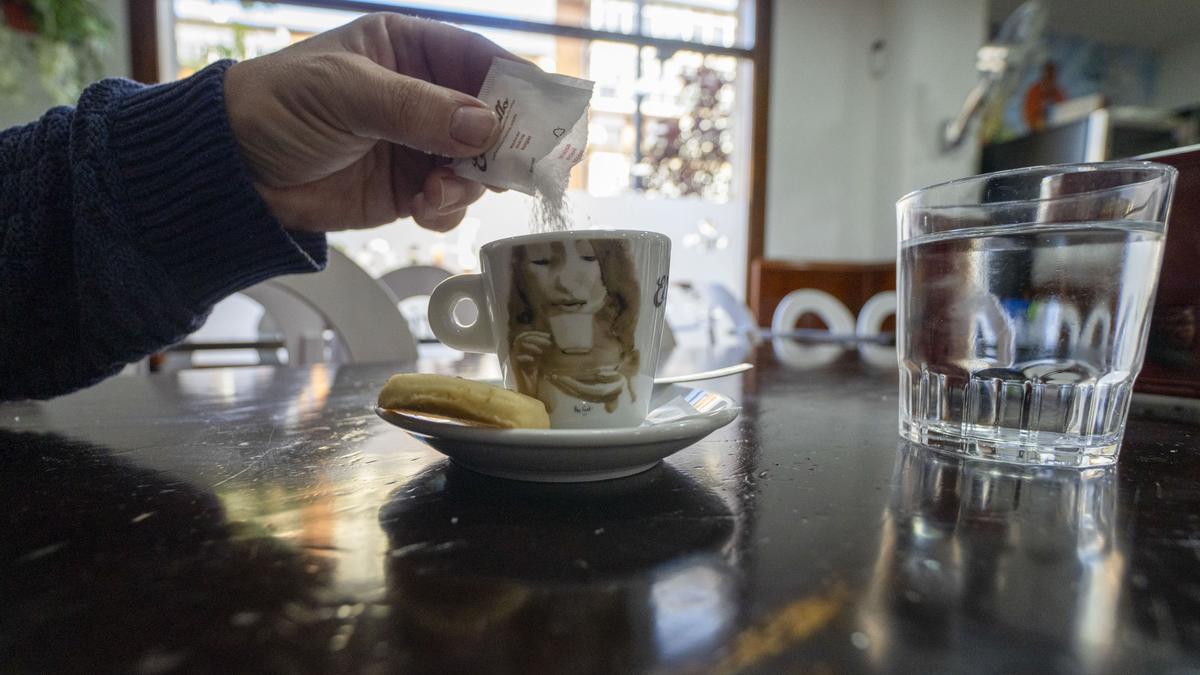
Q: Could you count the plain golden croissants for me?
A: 0